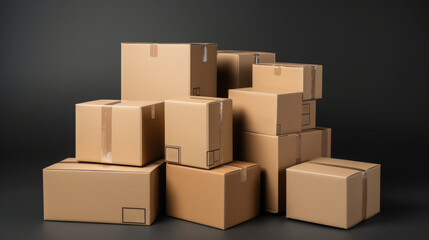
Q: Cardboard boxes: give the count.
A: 11